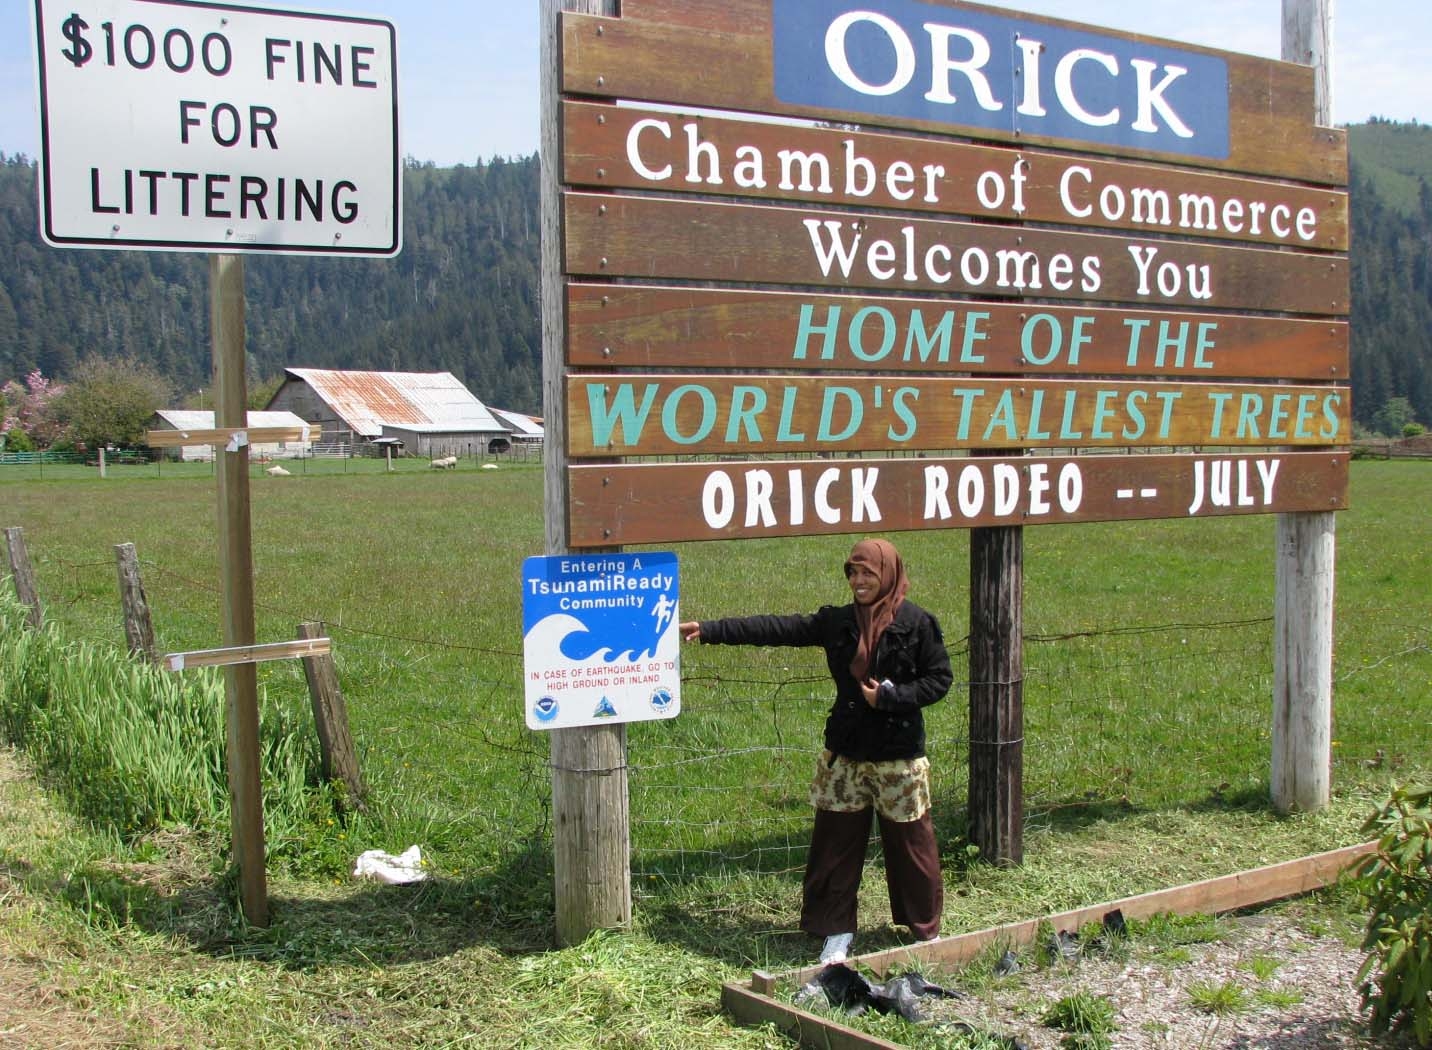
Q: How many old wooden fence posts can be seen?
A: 3